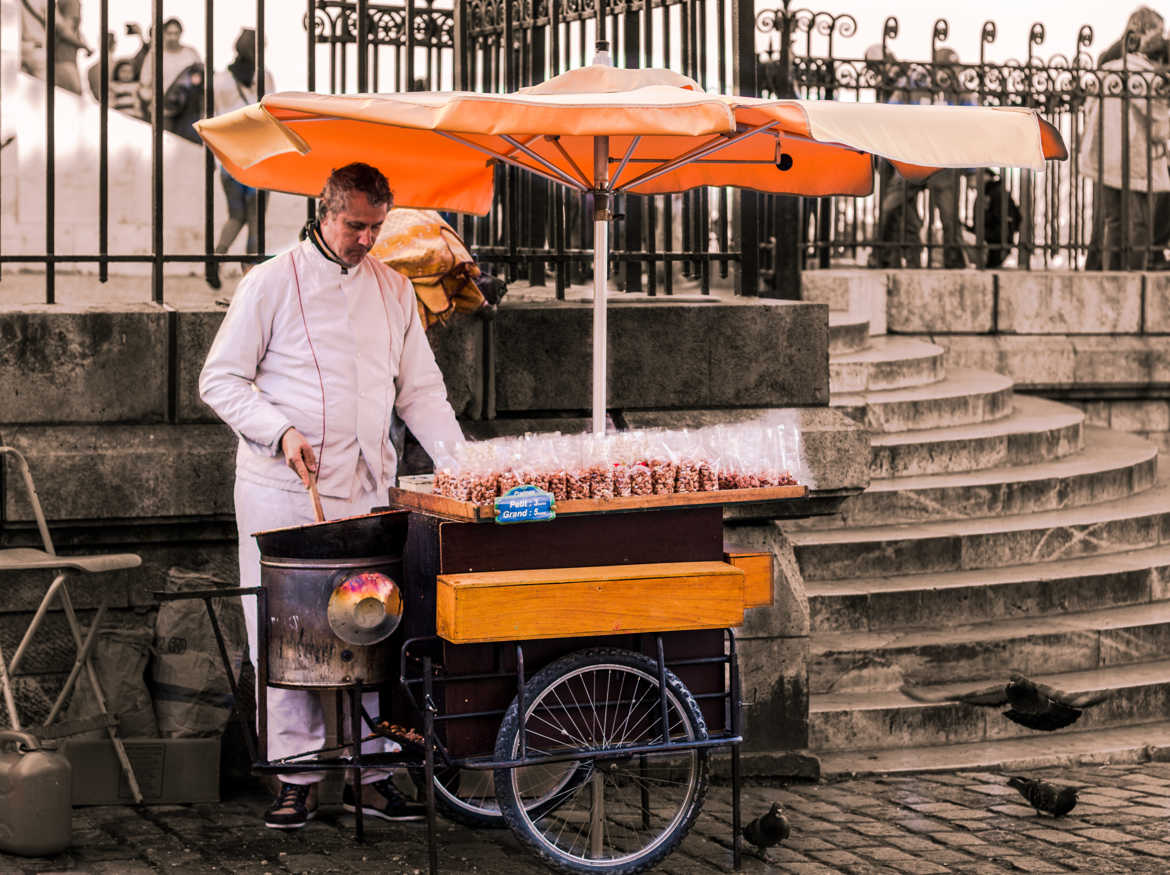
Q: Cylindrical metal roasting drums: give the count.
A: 1